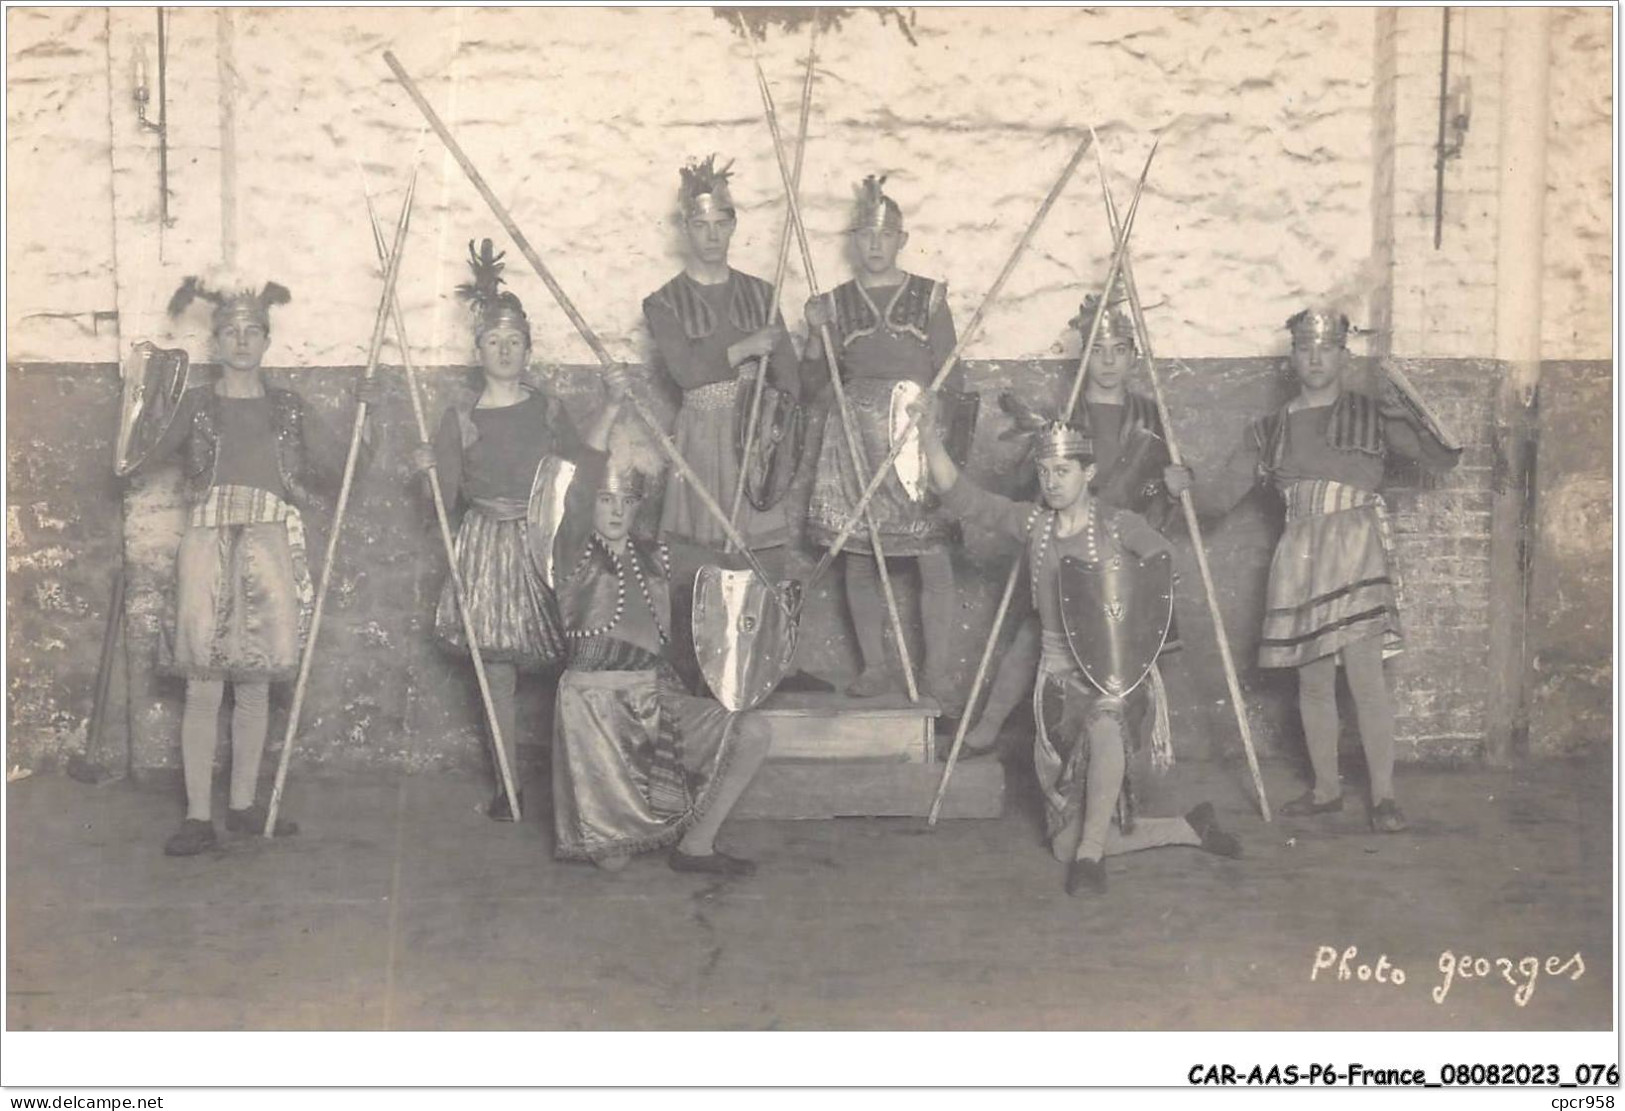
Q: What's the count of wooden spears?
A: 8